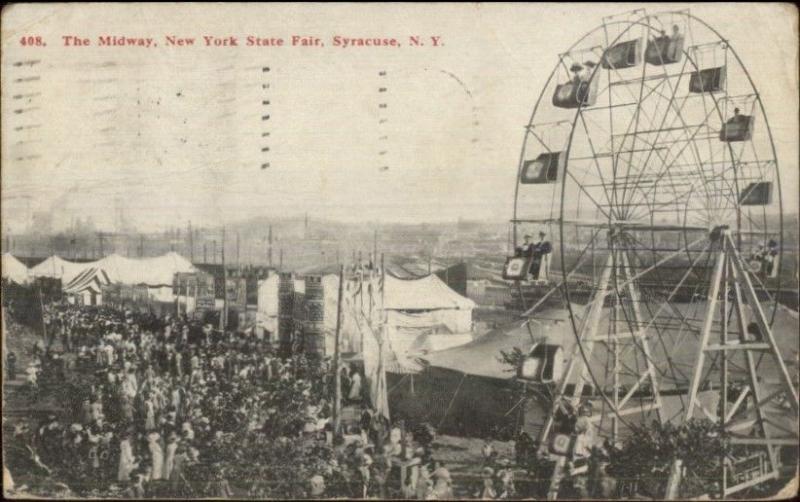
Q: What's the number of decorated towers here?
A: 2